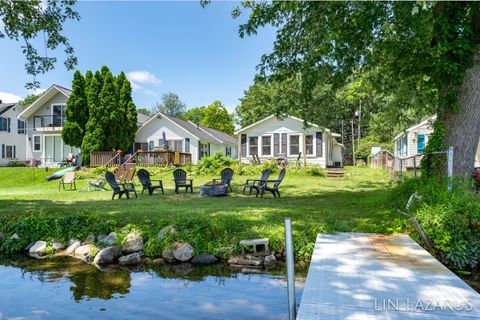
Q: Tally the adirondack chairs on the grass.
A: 6